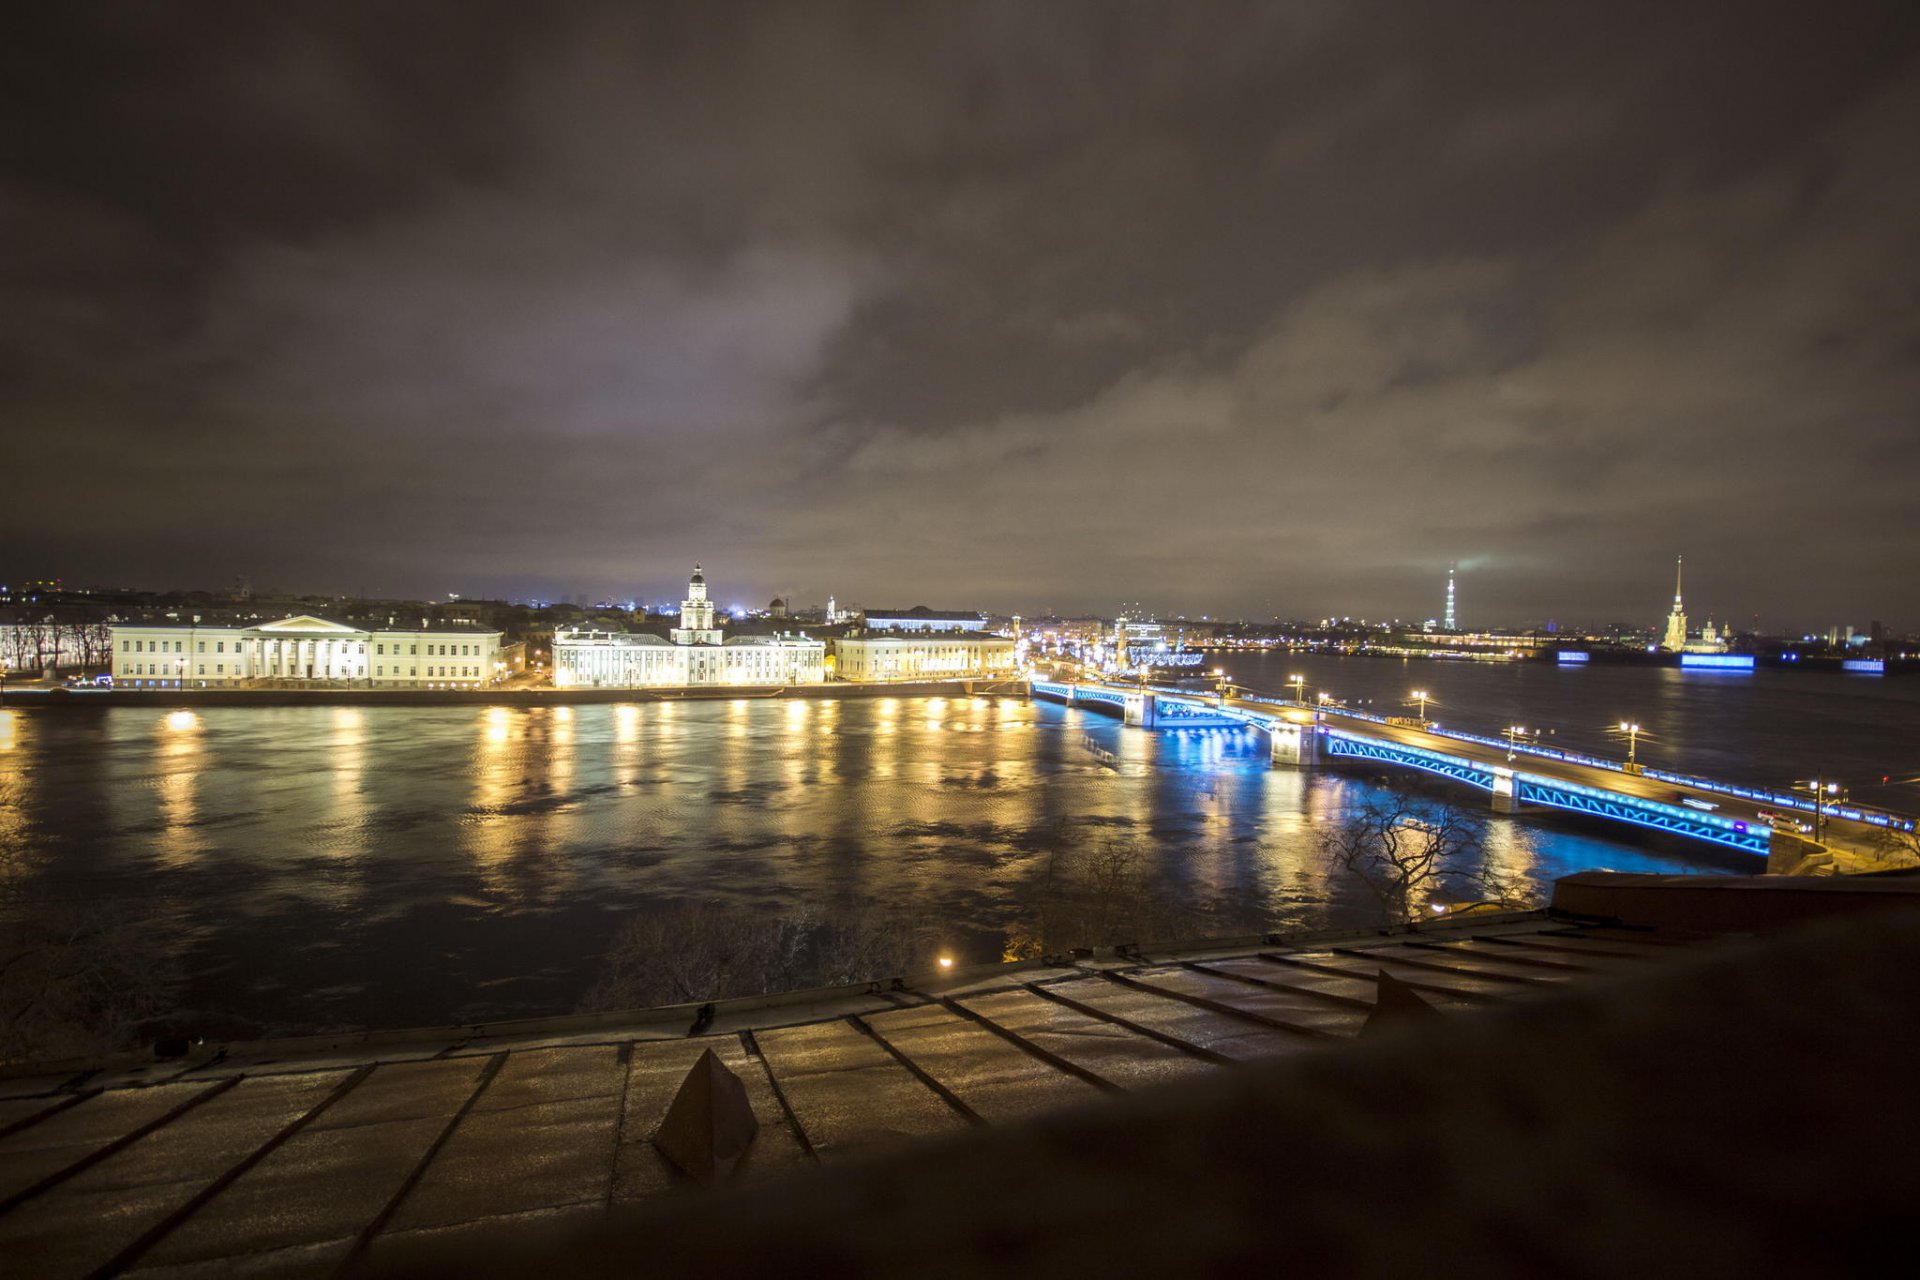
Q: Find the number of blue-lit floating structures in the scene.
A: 3